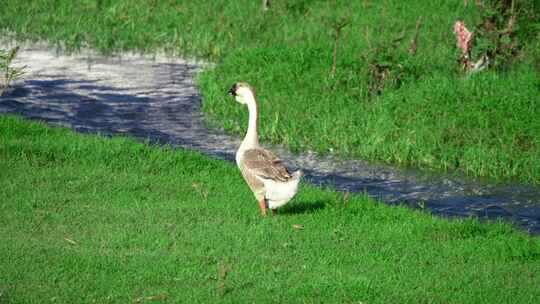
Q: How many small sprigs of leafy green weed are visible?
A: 1